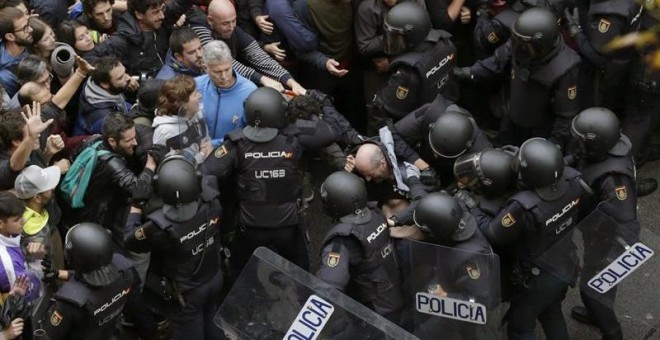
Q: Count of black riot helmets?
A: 11